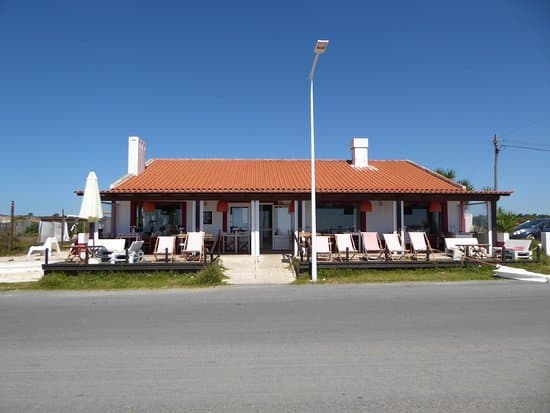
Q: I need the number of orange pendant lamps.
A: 5